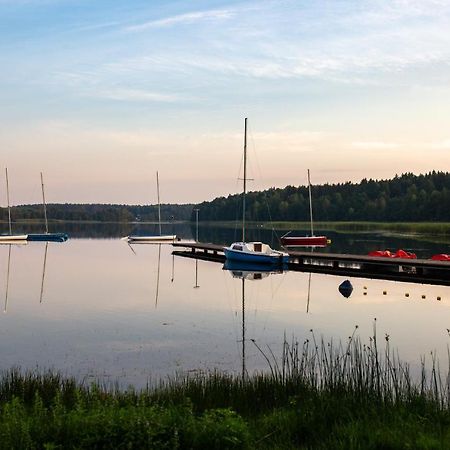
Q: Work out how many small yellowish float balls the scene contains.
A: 6